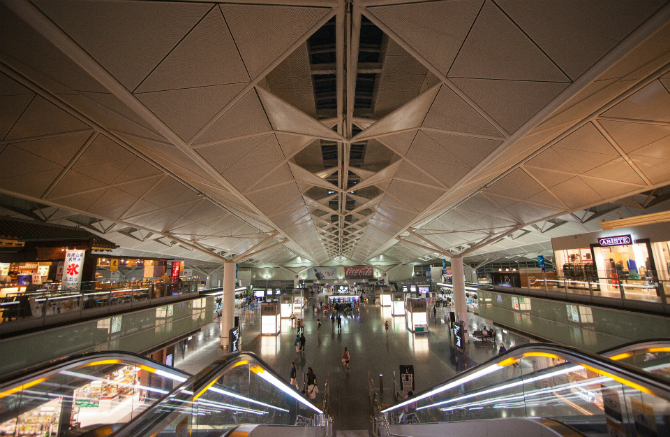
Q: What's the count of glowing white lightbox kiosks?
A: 6